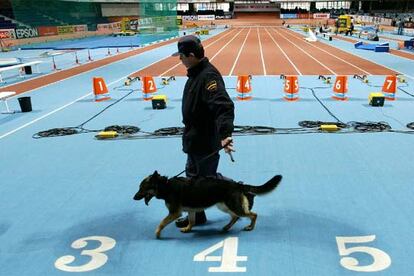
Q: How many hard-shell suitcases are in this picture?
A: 0